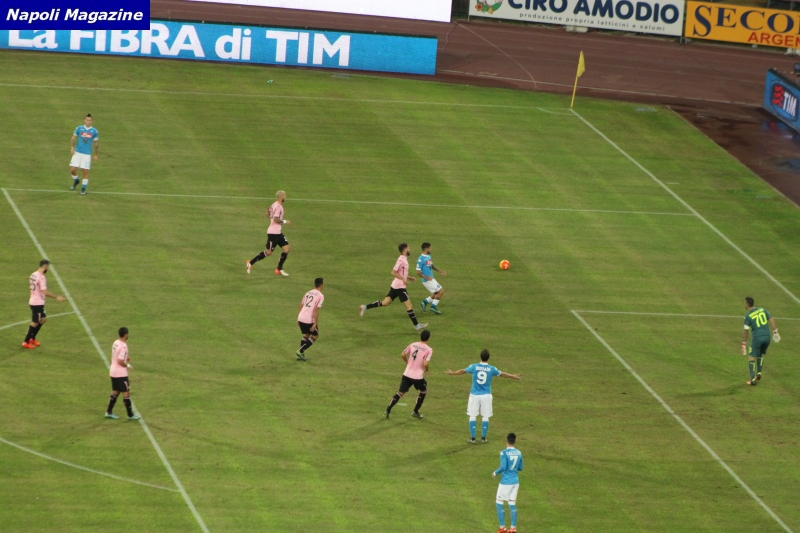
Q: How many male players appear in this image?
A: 11